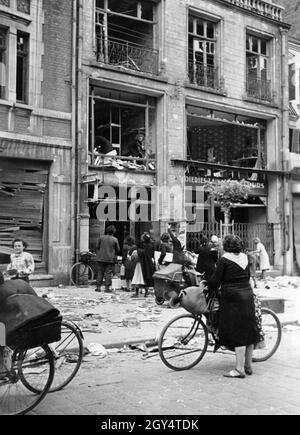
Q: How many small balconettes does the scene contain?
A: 3